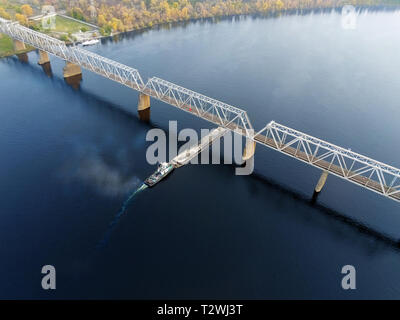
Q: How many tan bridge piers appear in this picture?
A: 6